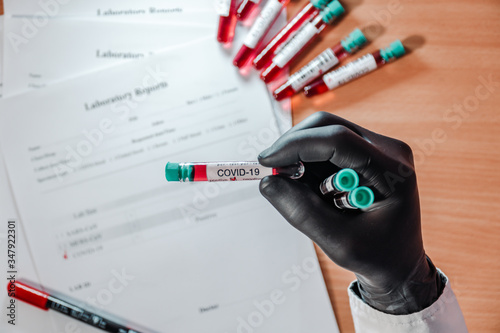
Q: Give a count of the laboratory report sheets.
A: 3